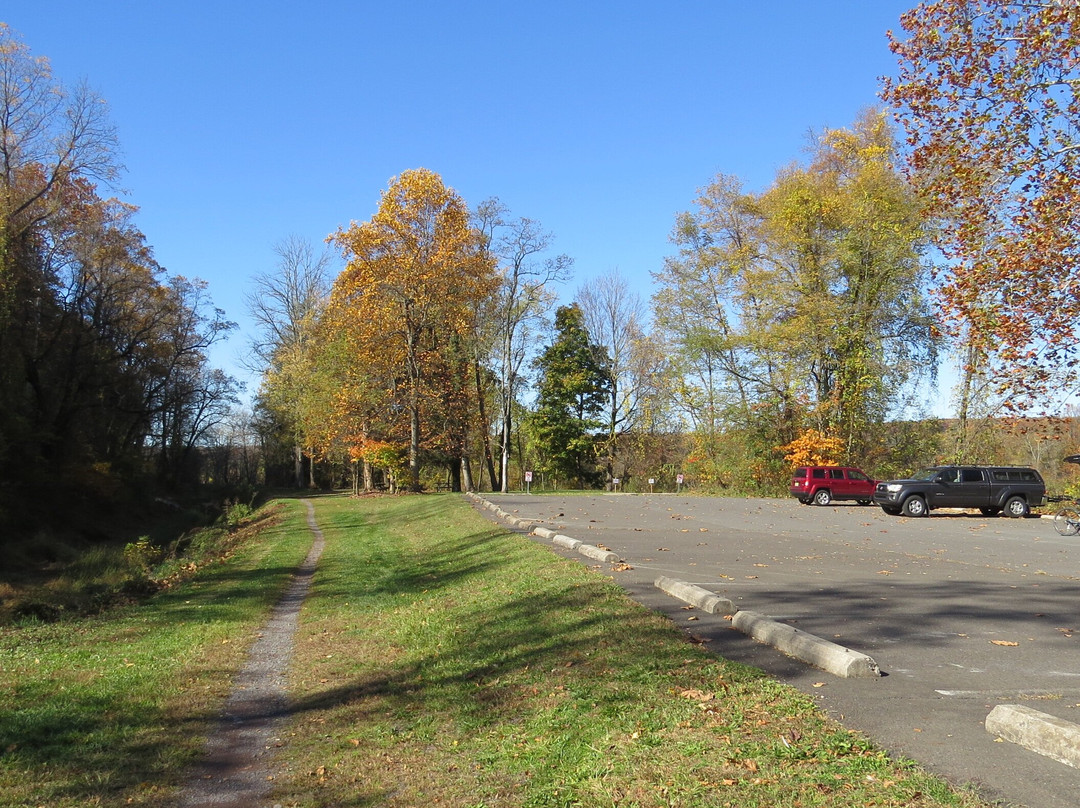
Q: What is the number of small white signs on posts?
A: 4